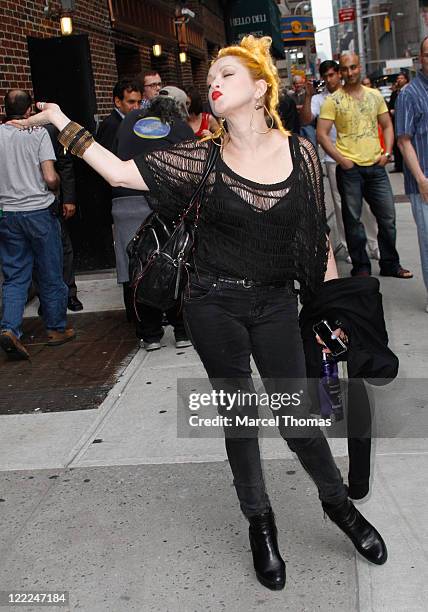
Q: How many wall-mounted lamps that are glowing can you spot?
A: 3